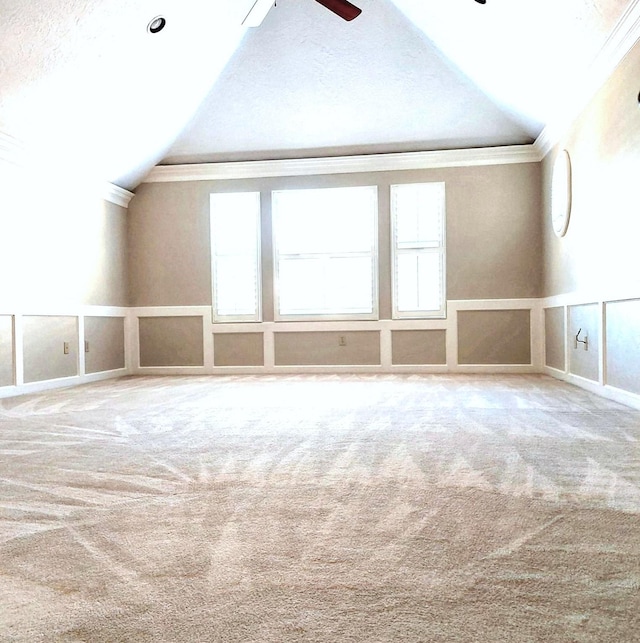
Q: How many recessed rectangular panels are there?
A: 11